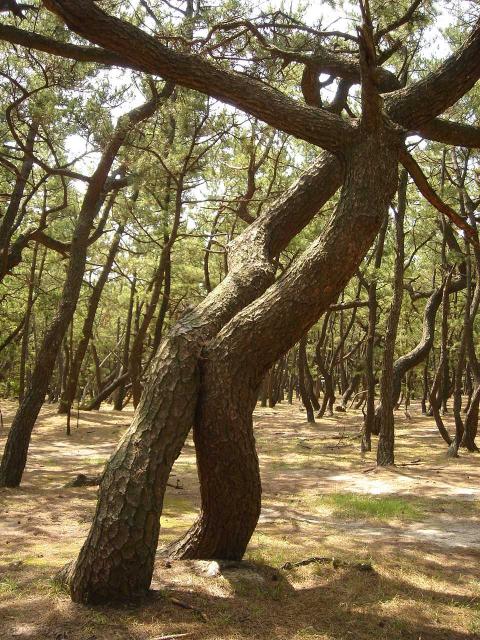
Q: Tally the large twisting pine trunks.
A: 2